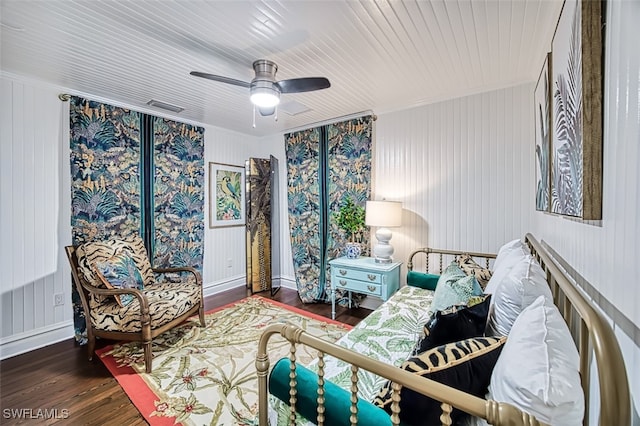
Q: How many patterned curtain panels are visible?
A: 4